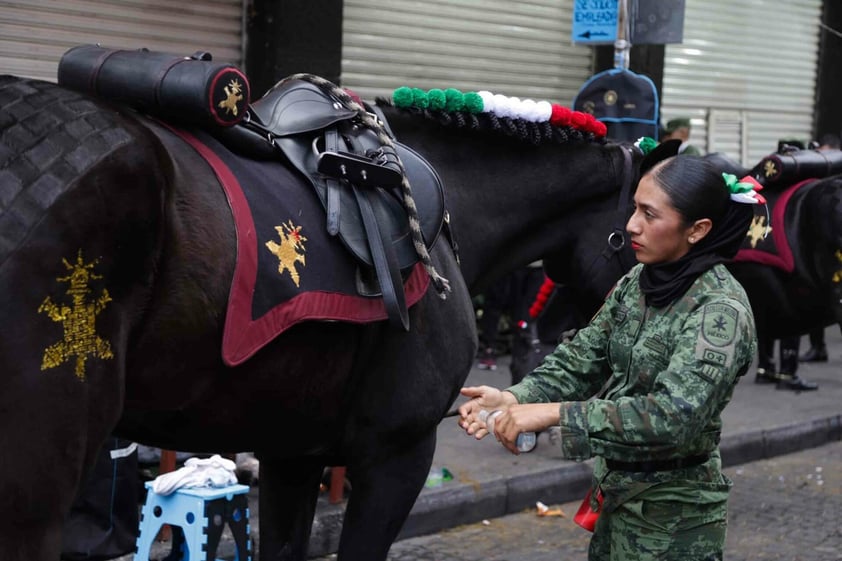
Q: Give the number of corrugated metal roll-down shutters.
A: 3